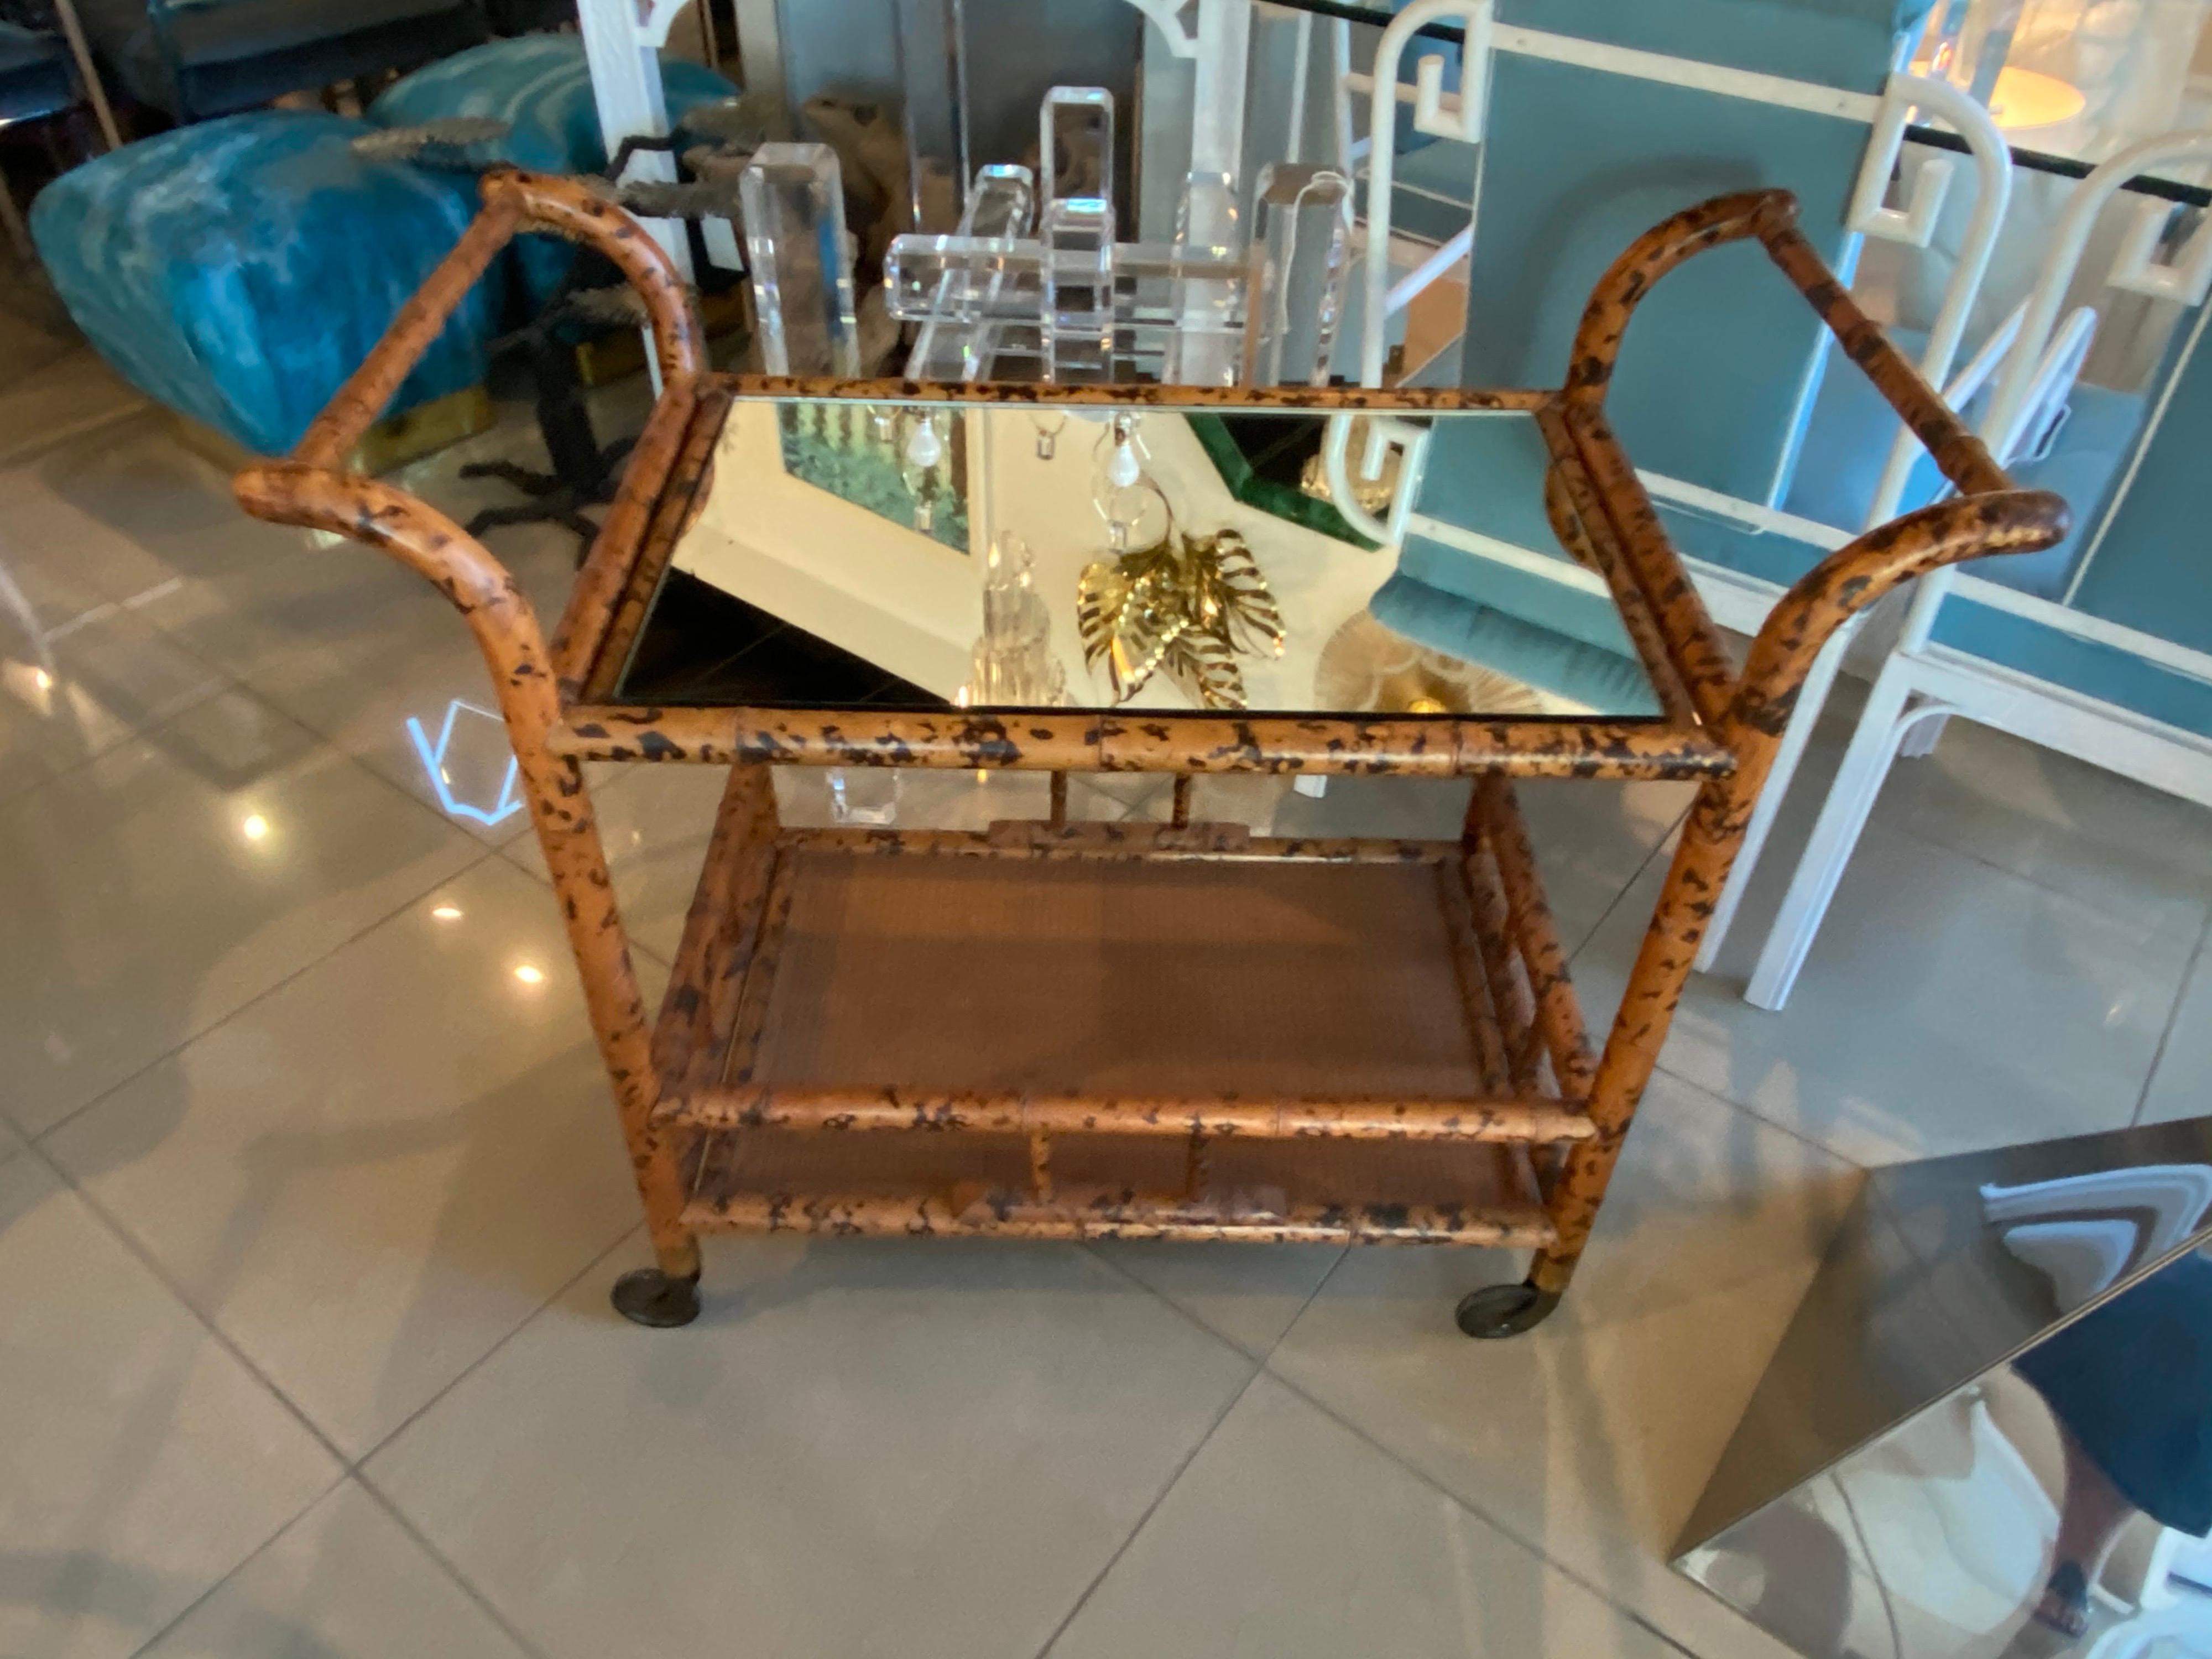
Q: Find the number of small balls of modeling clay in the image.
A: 0